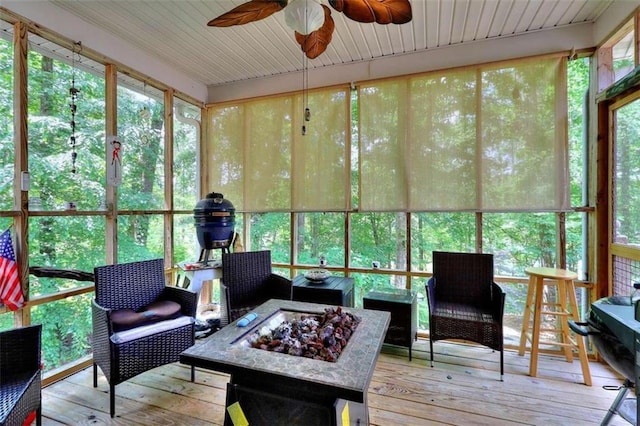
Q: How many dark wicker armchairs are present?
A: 4